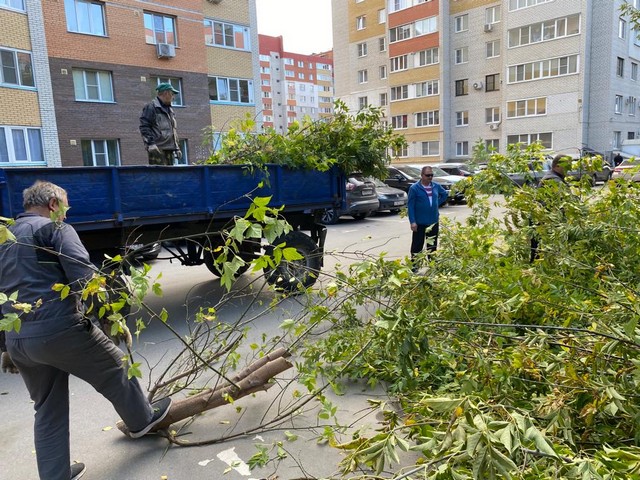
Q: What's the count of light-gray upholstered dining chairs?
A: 0